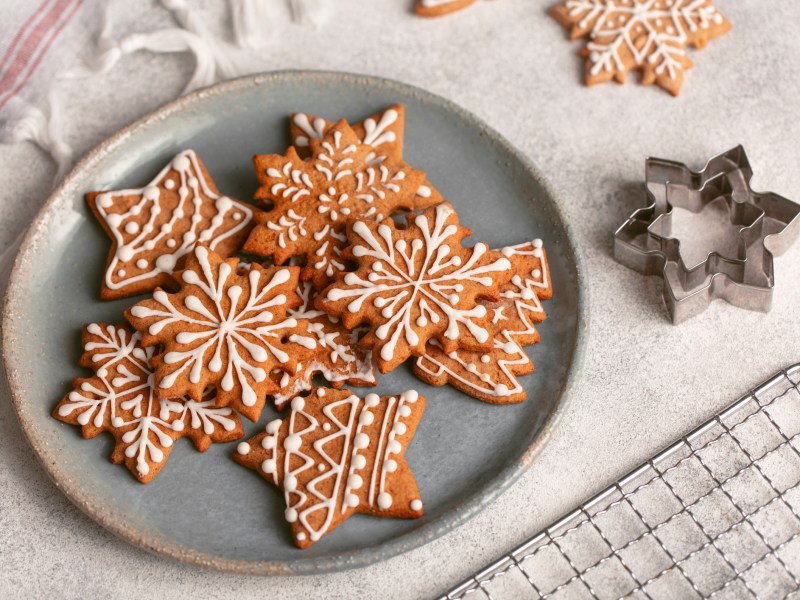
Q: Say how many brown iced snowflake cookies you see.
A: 6